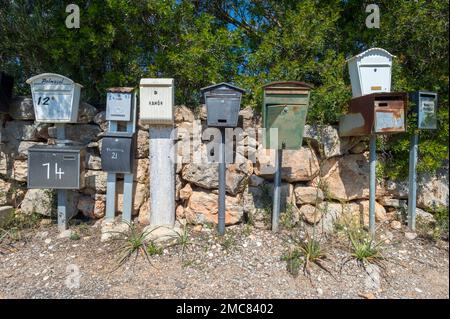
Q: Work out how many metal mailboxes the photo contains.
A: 10